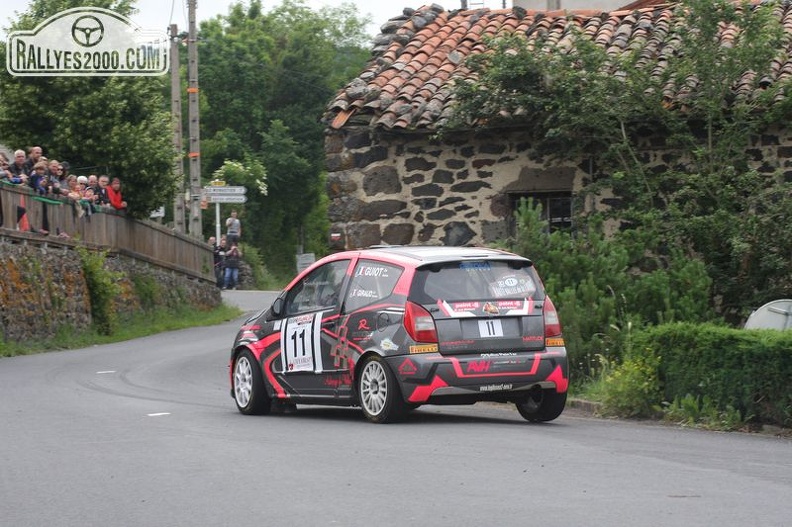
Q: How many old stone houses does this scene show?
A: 1